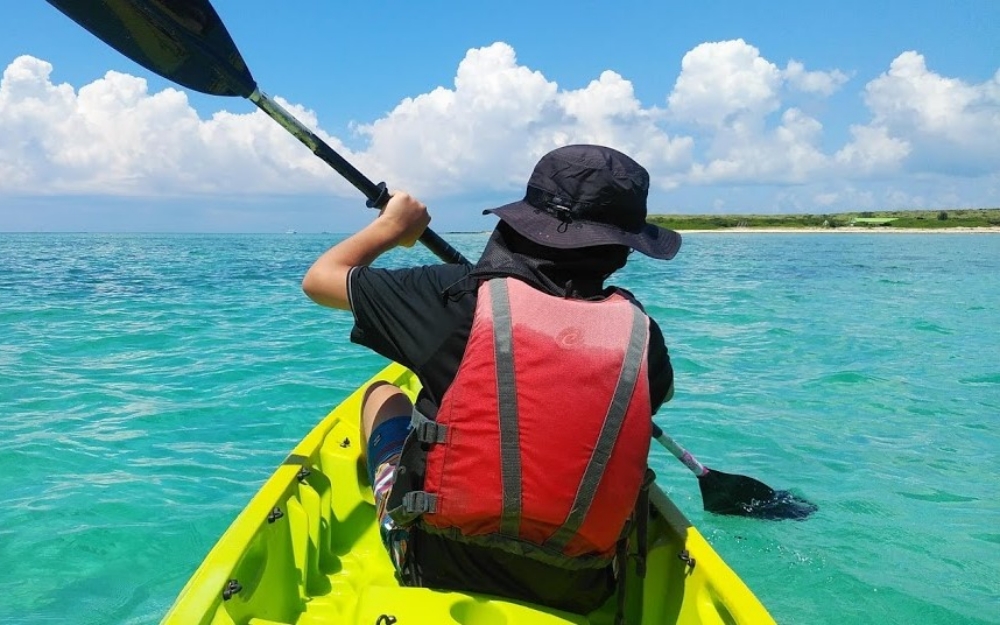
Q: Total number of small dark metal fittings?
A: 6